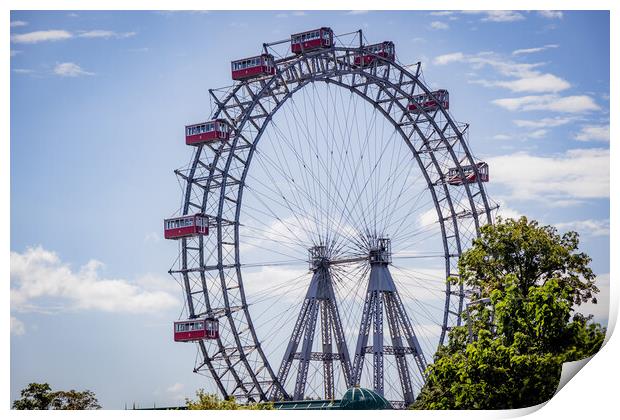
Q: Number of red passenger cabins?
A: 8